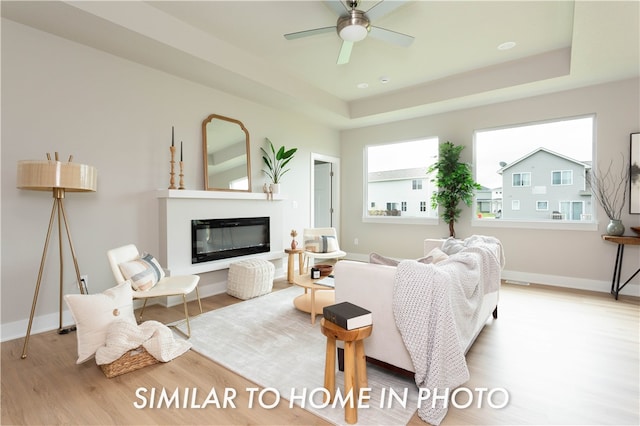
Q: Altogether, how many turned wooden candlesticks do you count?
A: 2